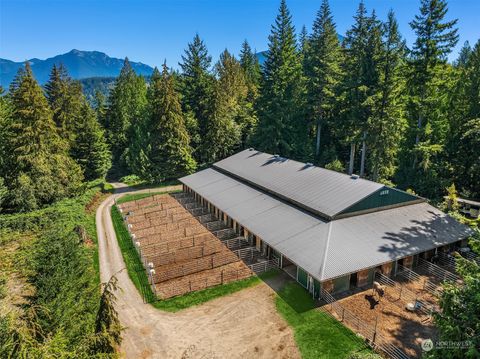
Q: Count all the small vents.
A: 4